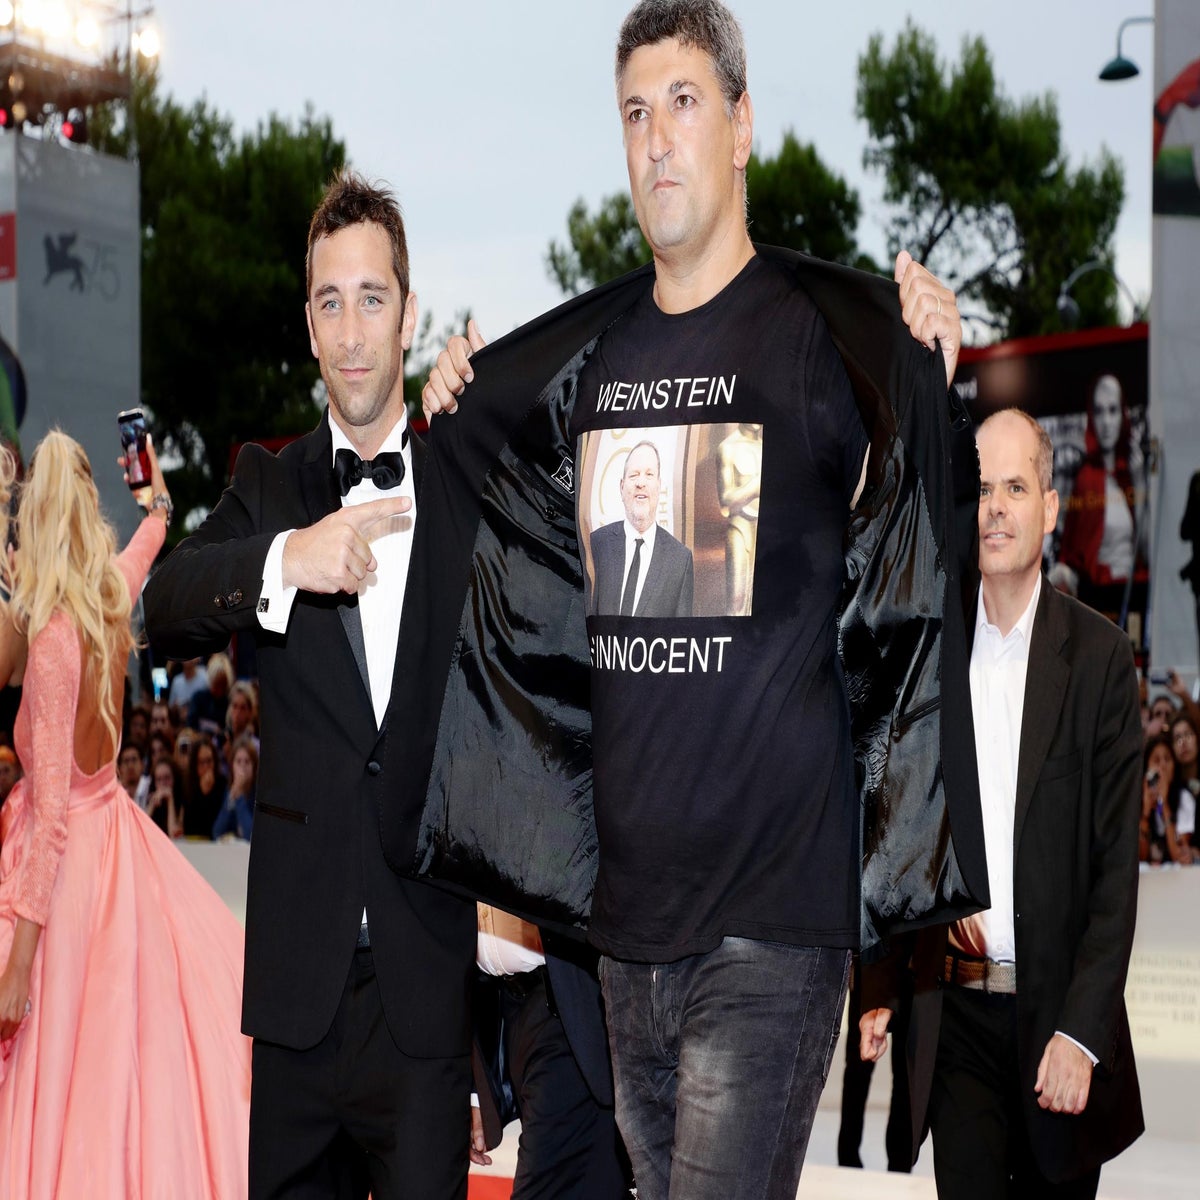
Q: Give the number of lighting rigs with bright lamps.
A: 1